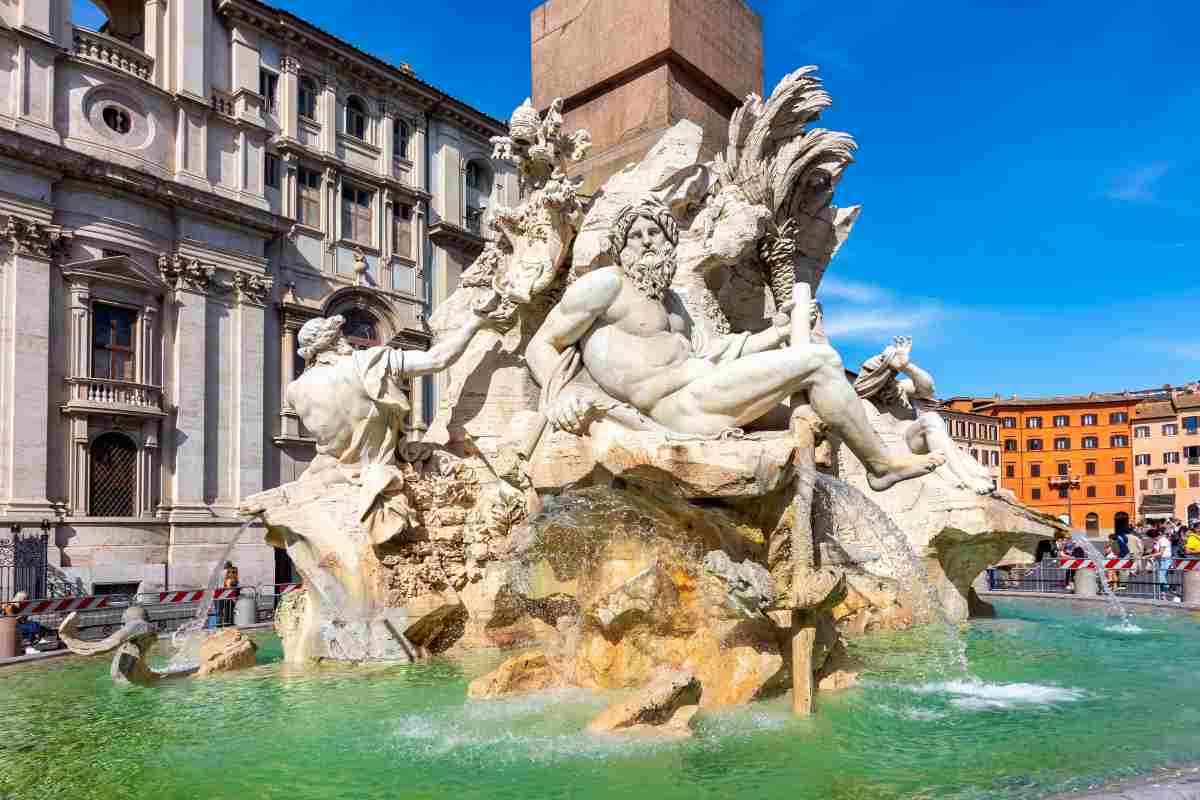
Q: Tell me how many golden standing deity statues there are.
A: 0